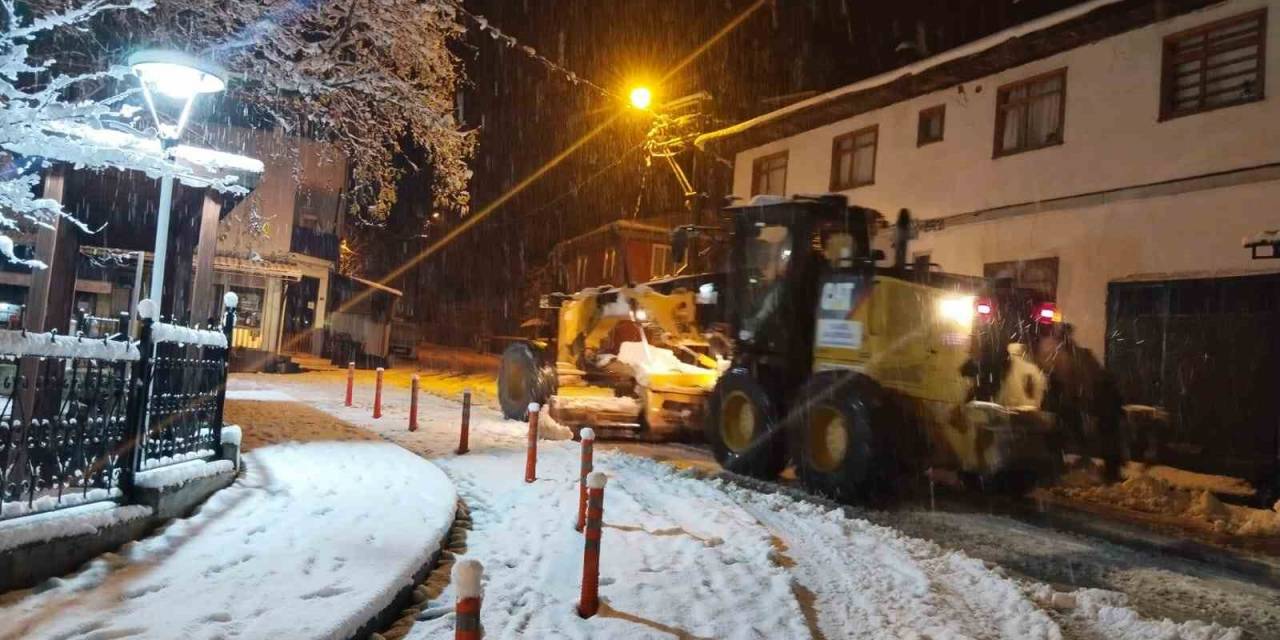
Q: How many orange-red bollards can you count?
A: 8